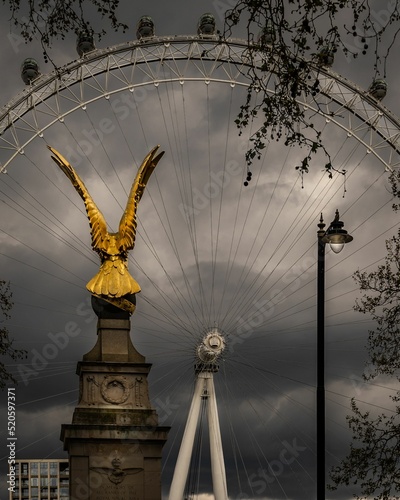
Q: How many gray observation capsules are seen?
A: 7